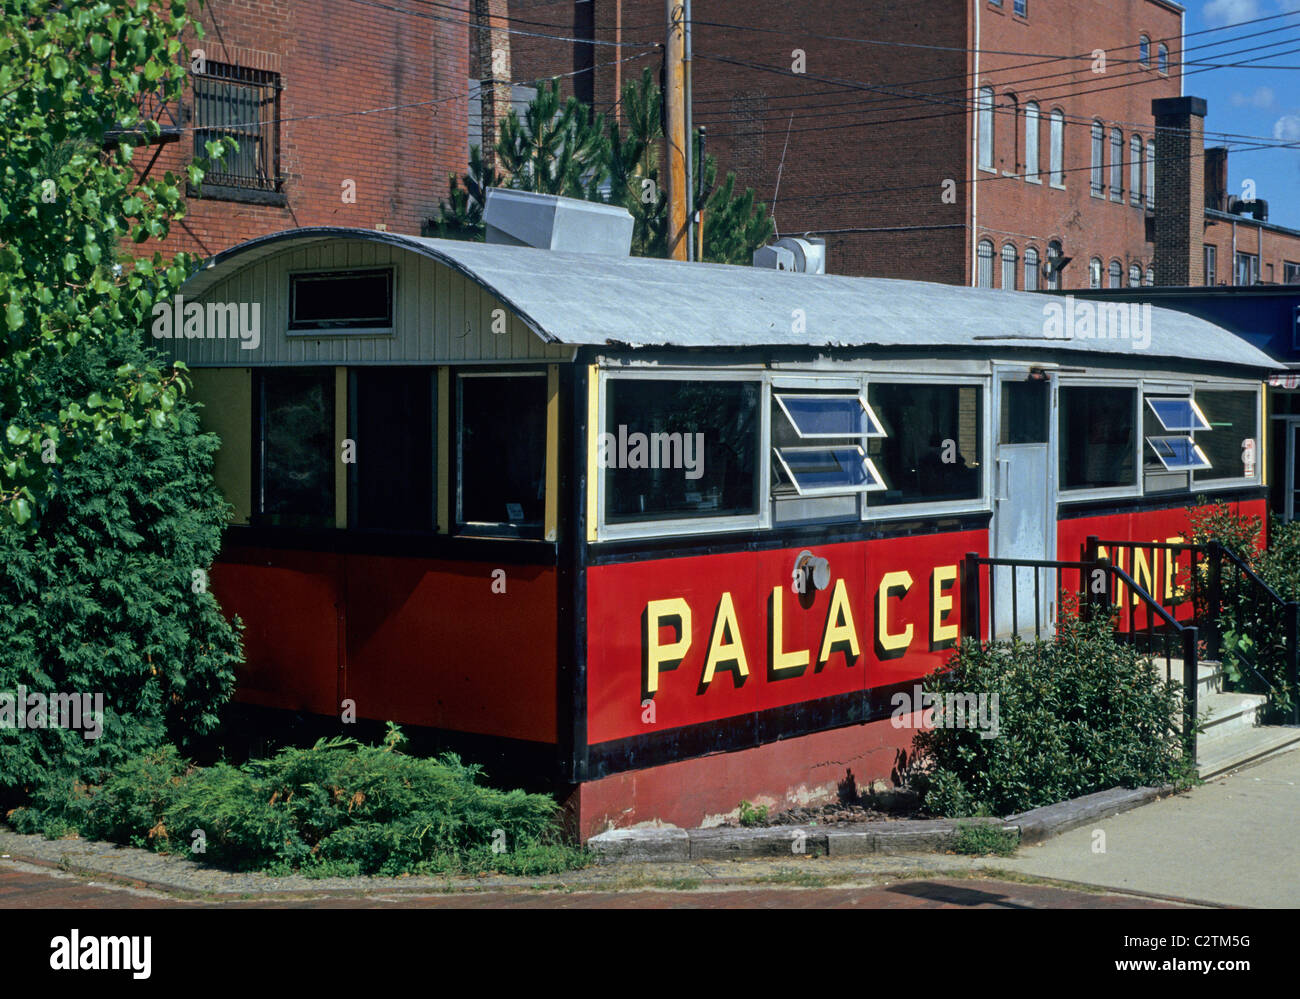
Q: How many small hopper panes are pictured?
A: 4